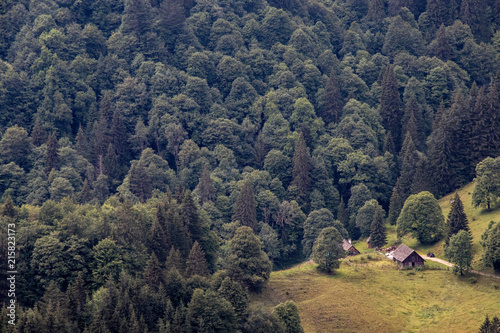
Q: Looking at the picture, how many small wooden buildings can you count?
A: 2